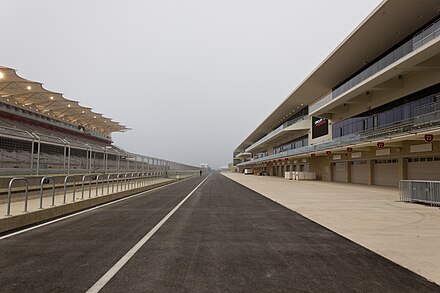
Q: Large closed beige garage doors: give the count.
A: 4